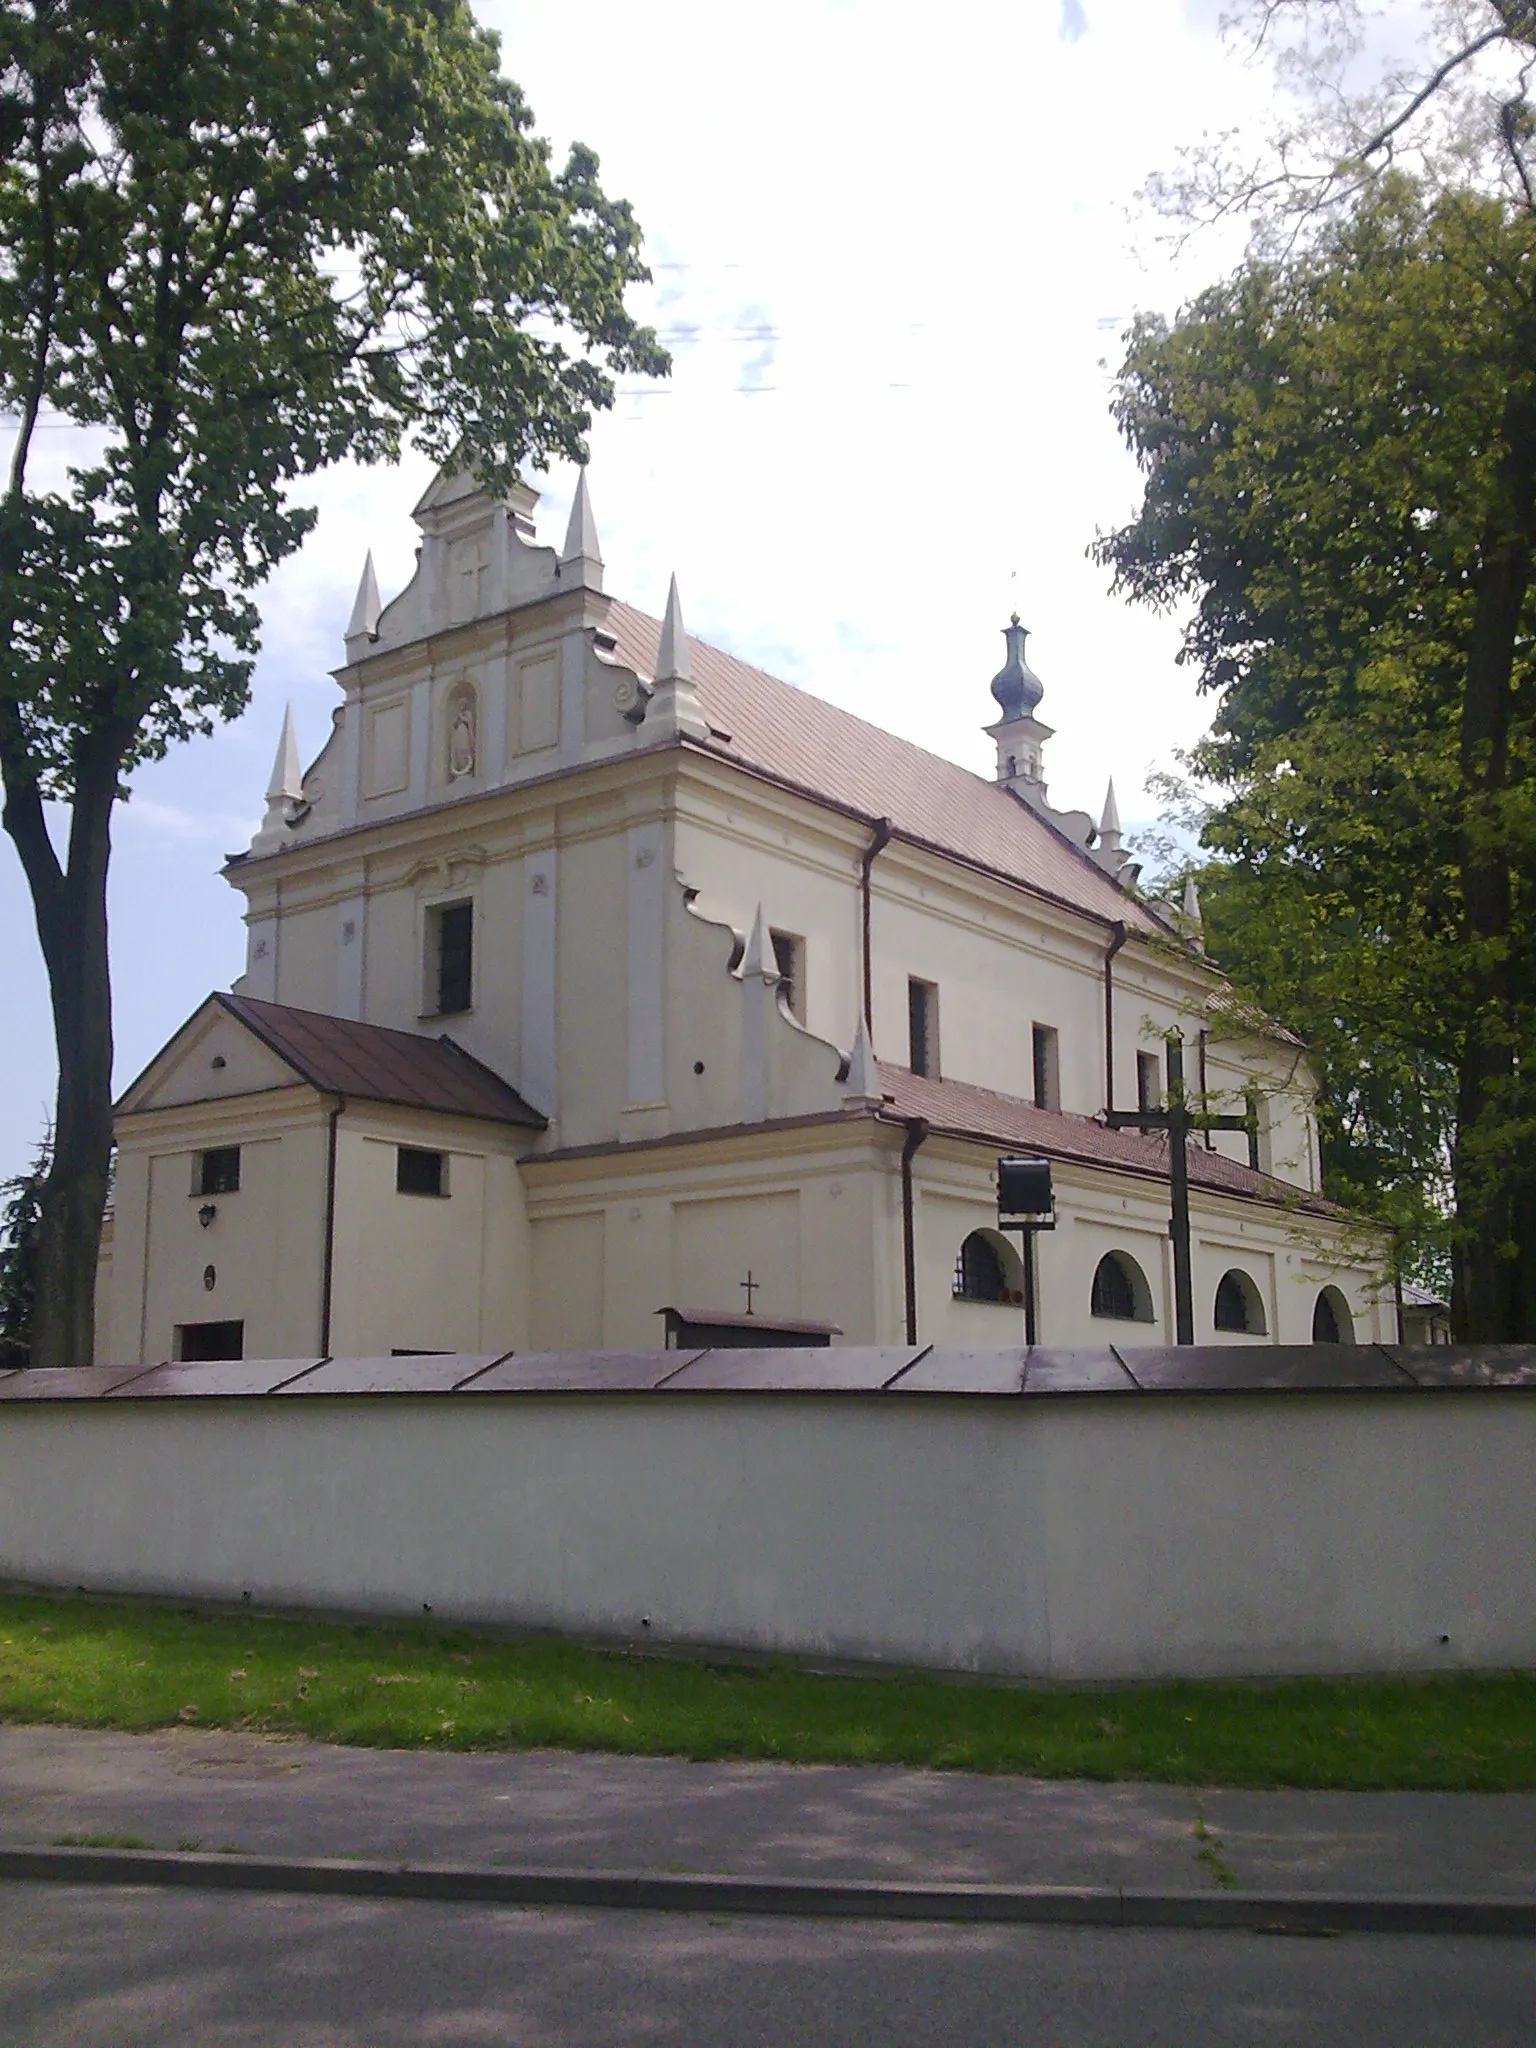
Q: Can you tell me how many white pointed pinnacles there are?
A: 8